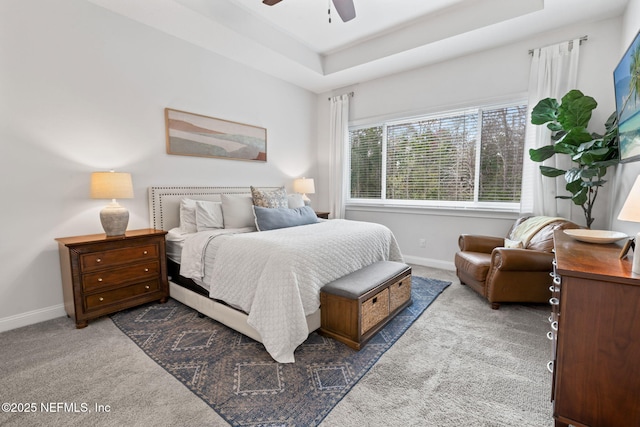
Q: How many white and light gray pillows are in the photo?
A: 4